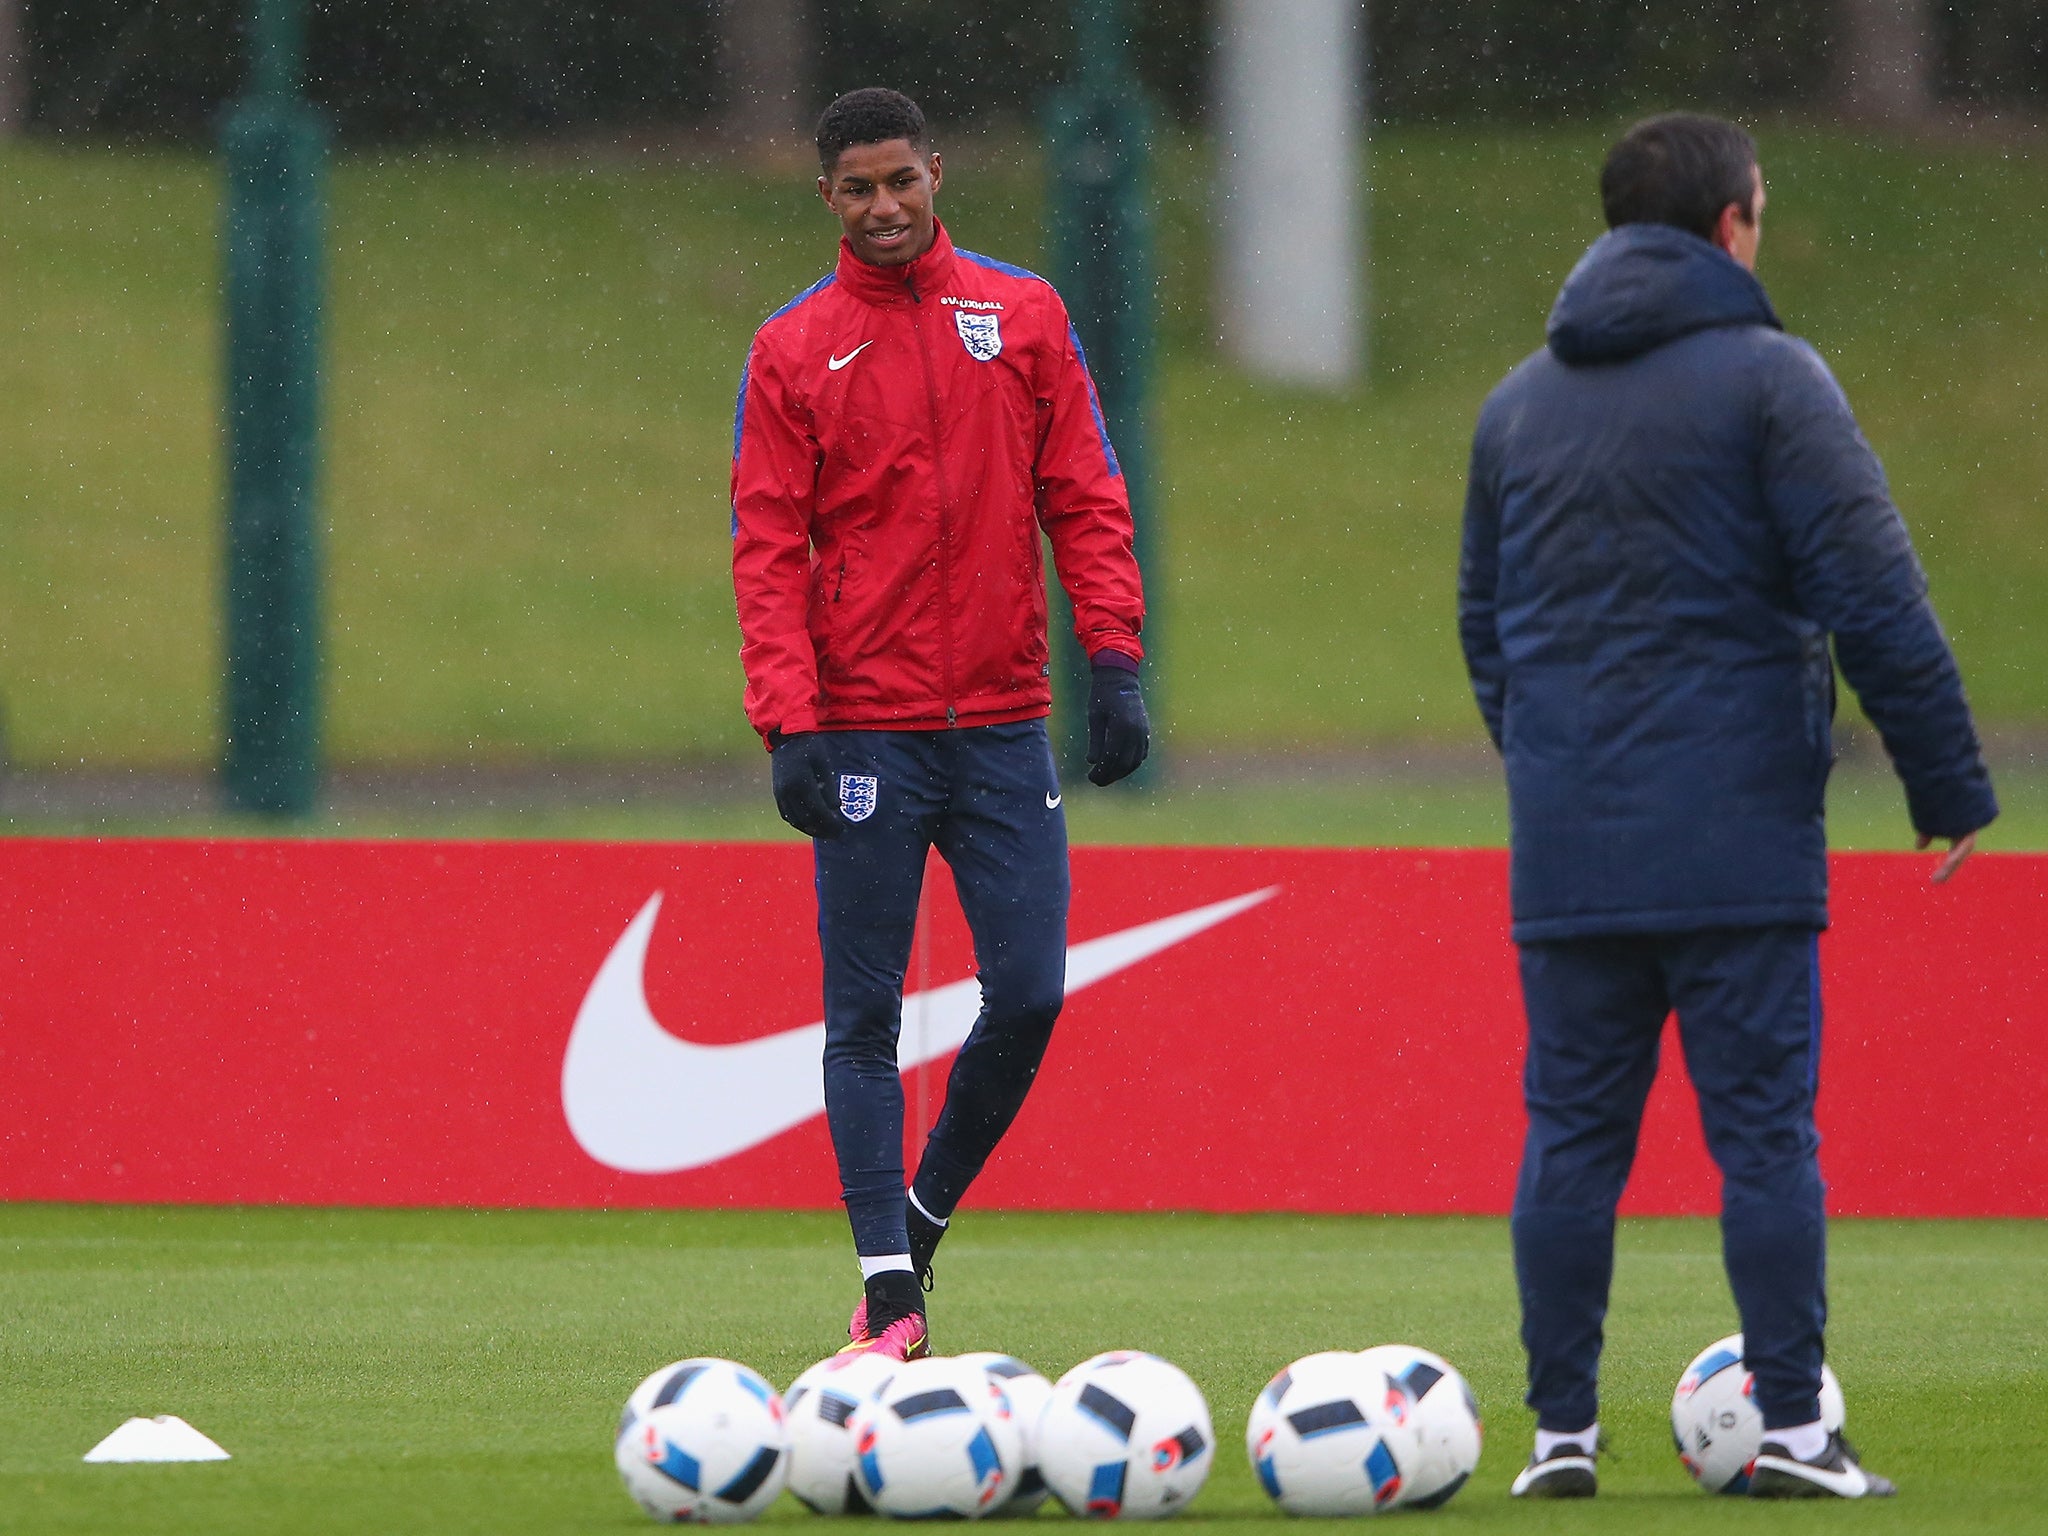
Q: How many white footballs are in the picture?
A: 8